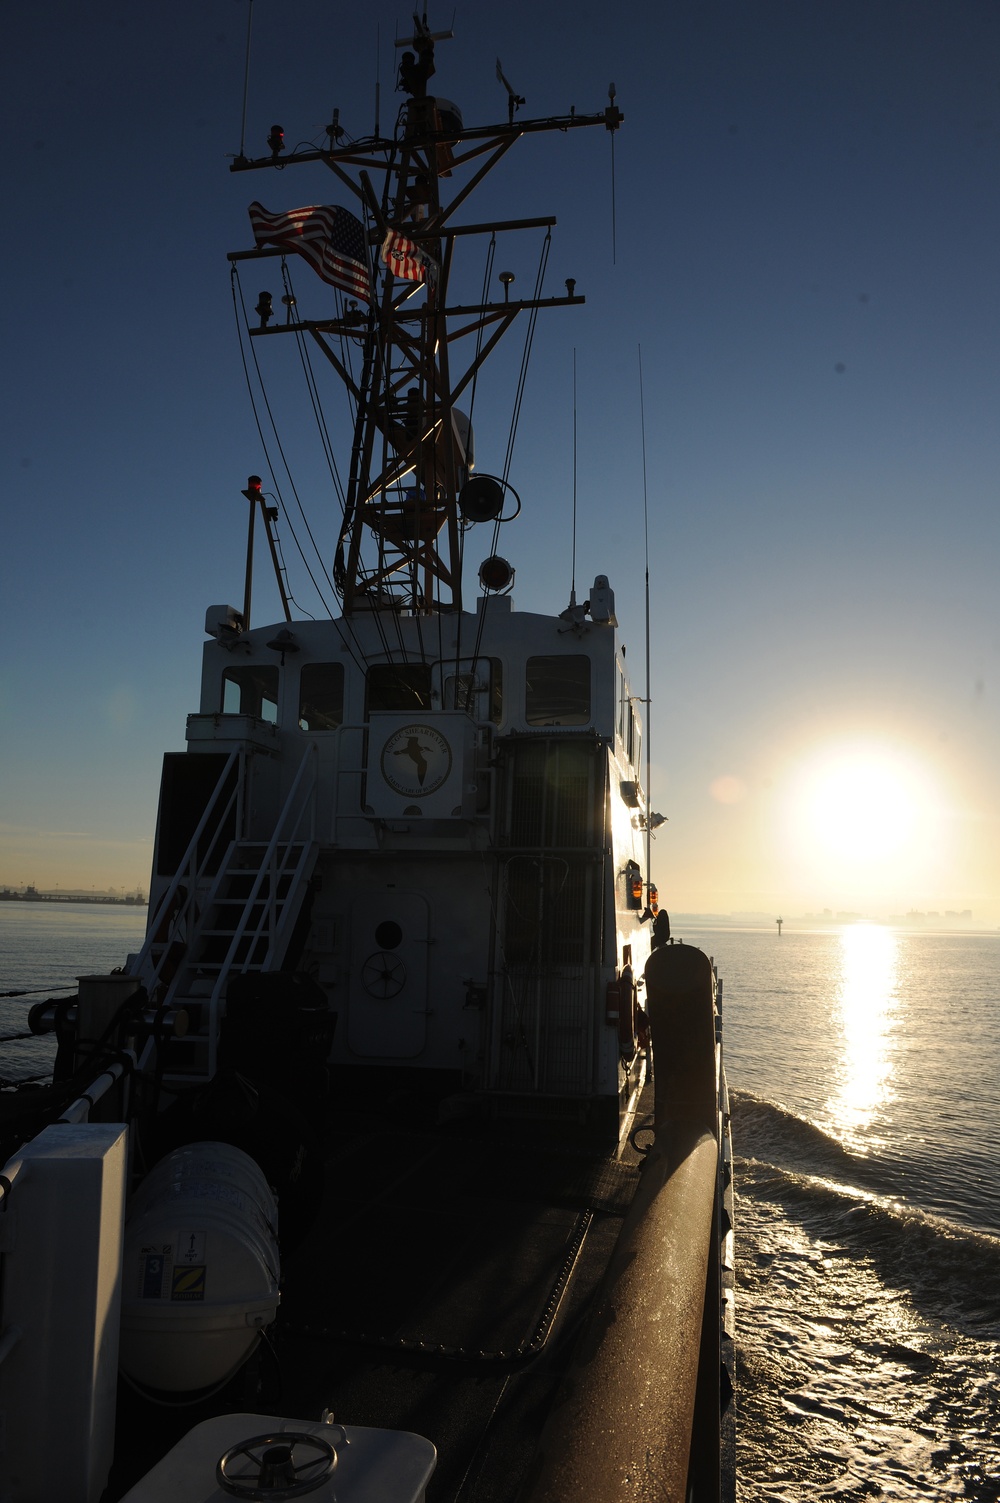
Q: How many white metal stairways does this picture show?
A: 1